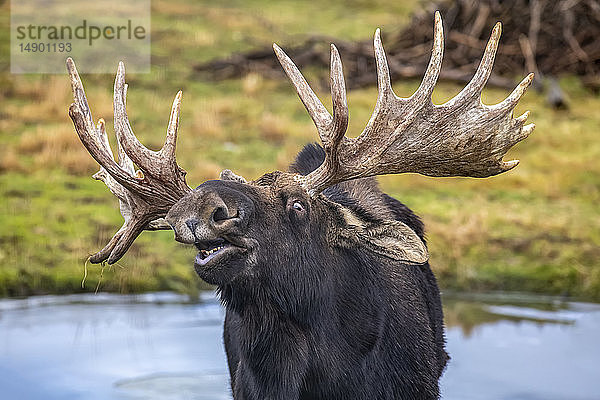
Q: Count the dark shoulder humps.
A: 1